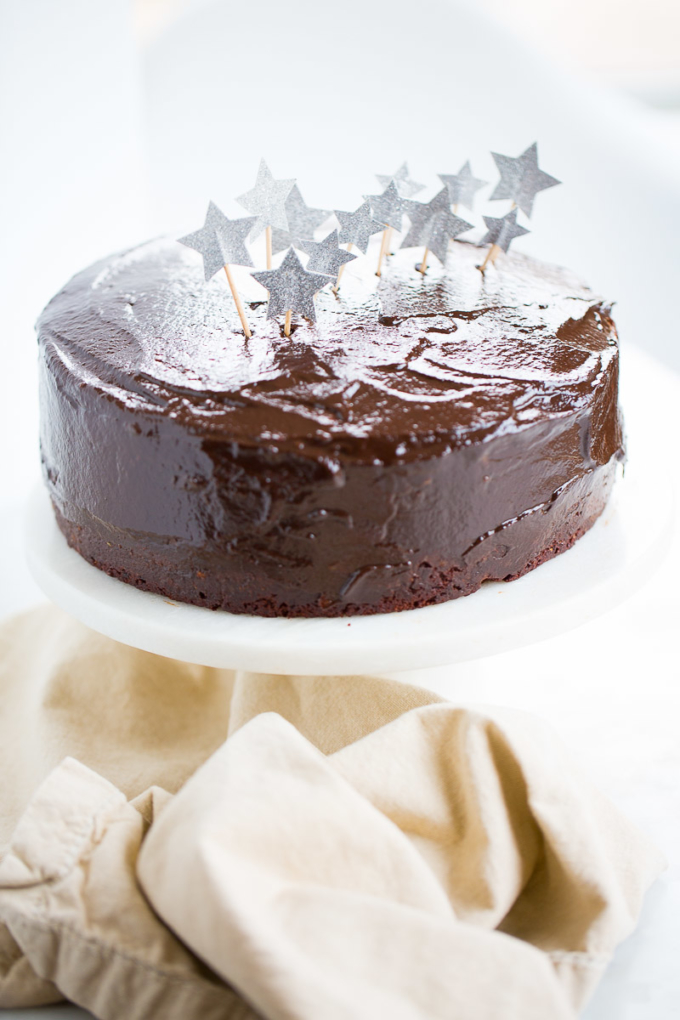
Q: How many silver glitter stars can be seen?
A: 12